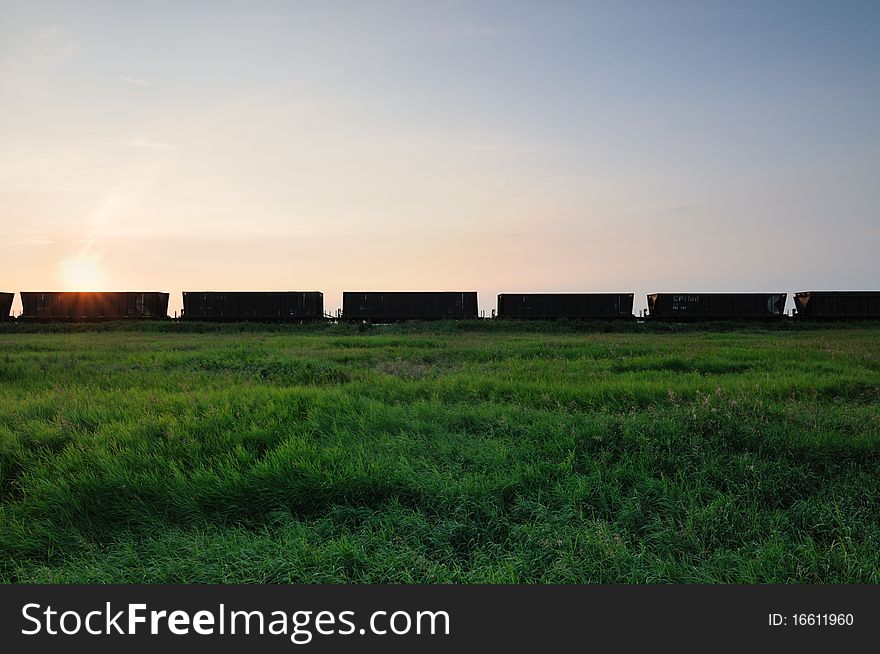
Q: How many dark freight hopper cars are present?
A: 7